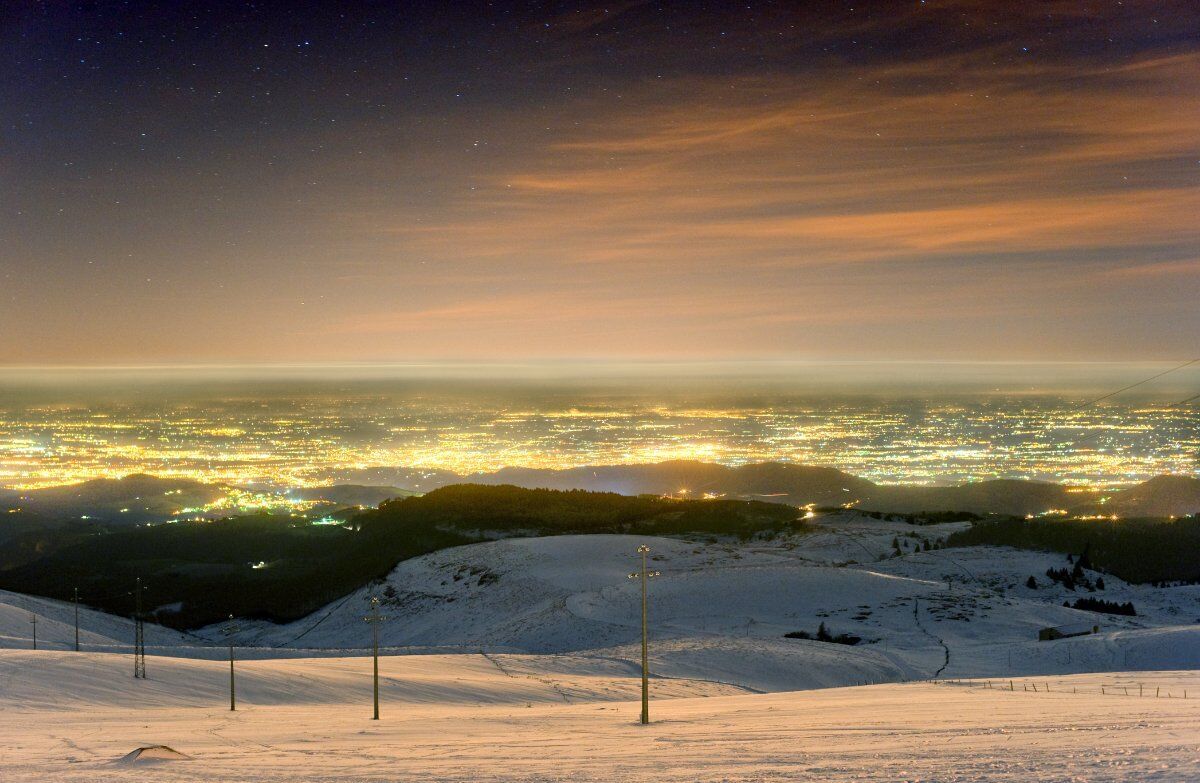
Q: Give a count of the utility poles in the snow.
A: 6